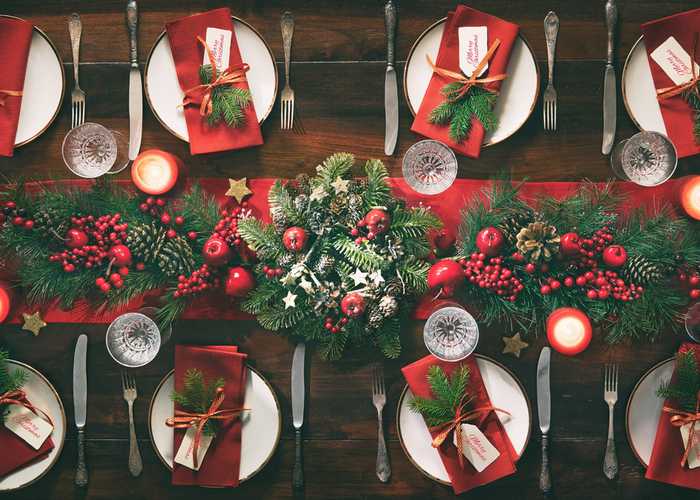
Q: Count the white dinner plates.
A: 8